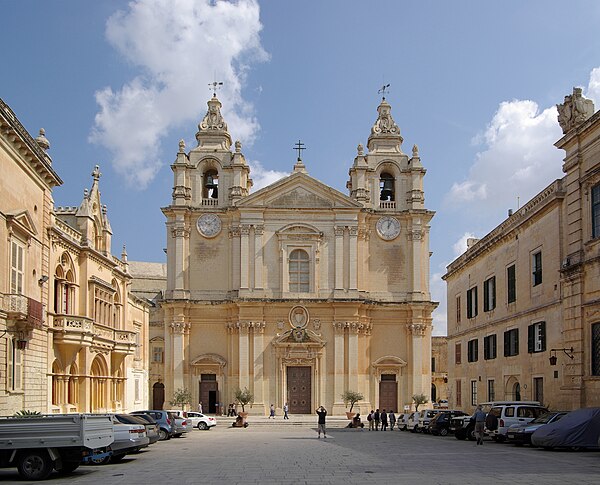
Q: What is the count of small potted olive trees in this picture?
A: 4